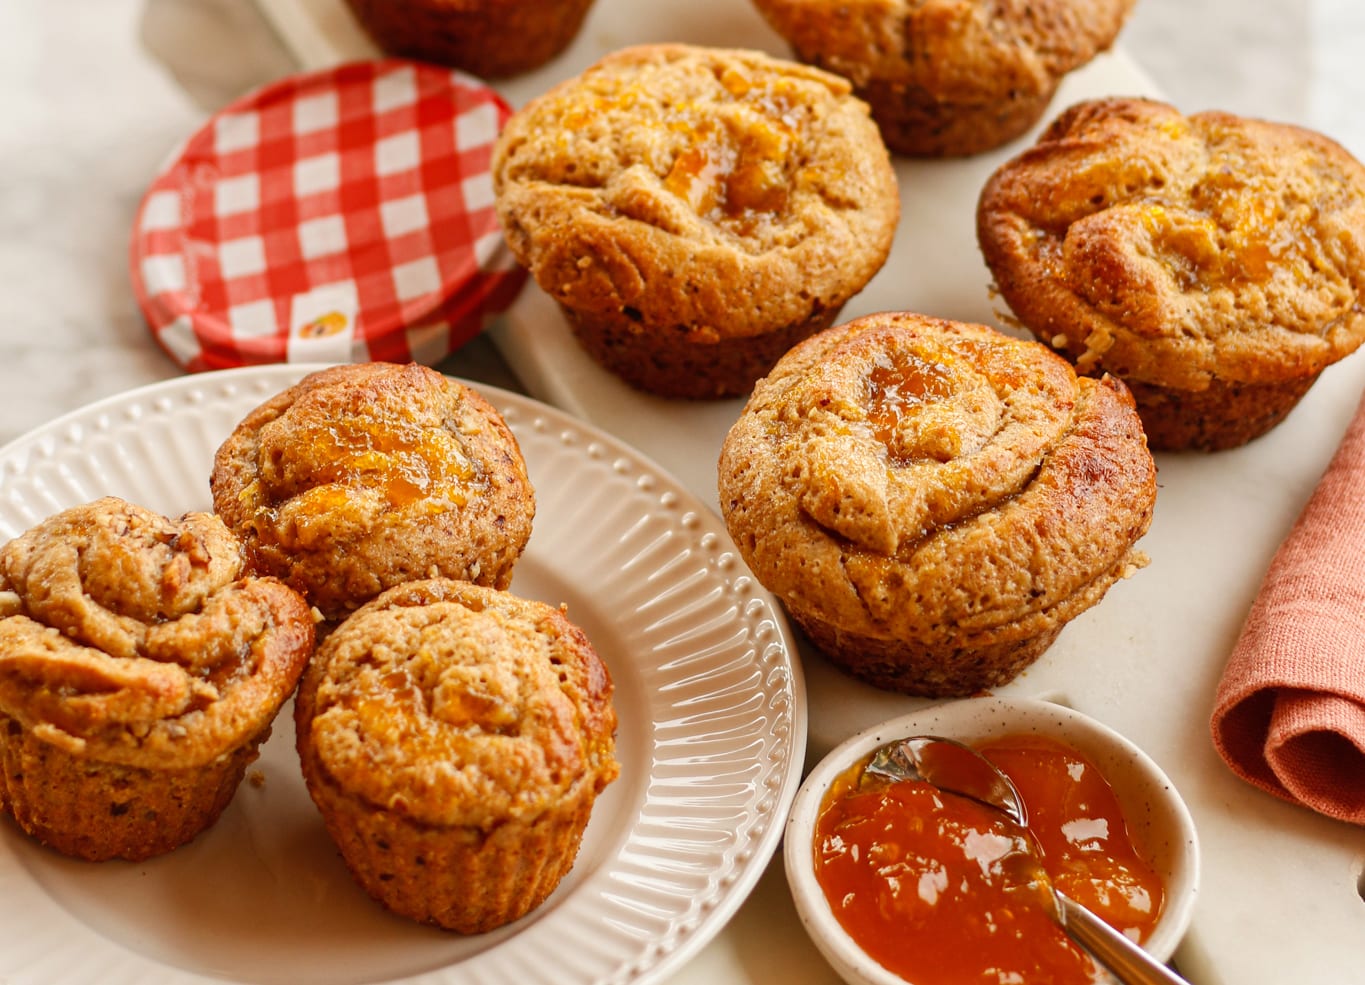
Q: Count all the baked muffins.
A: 8